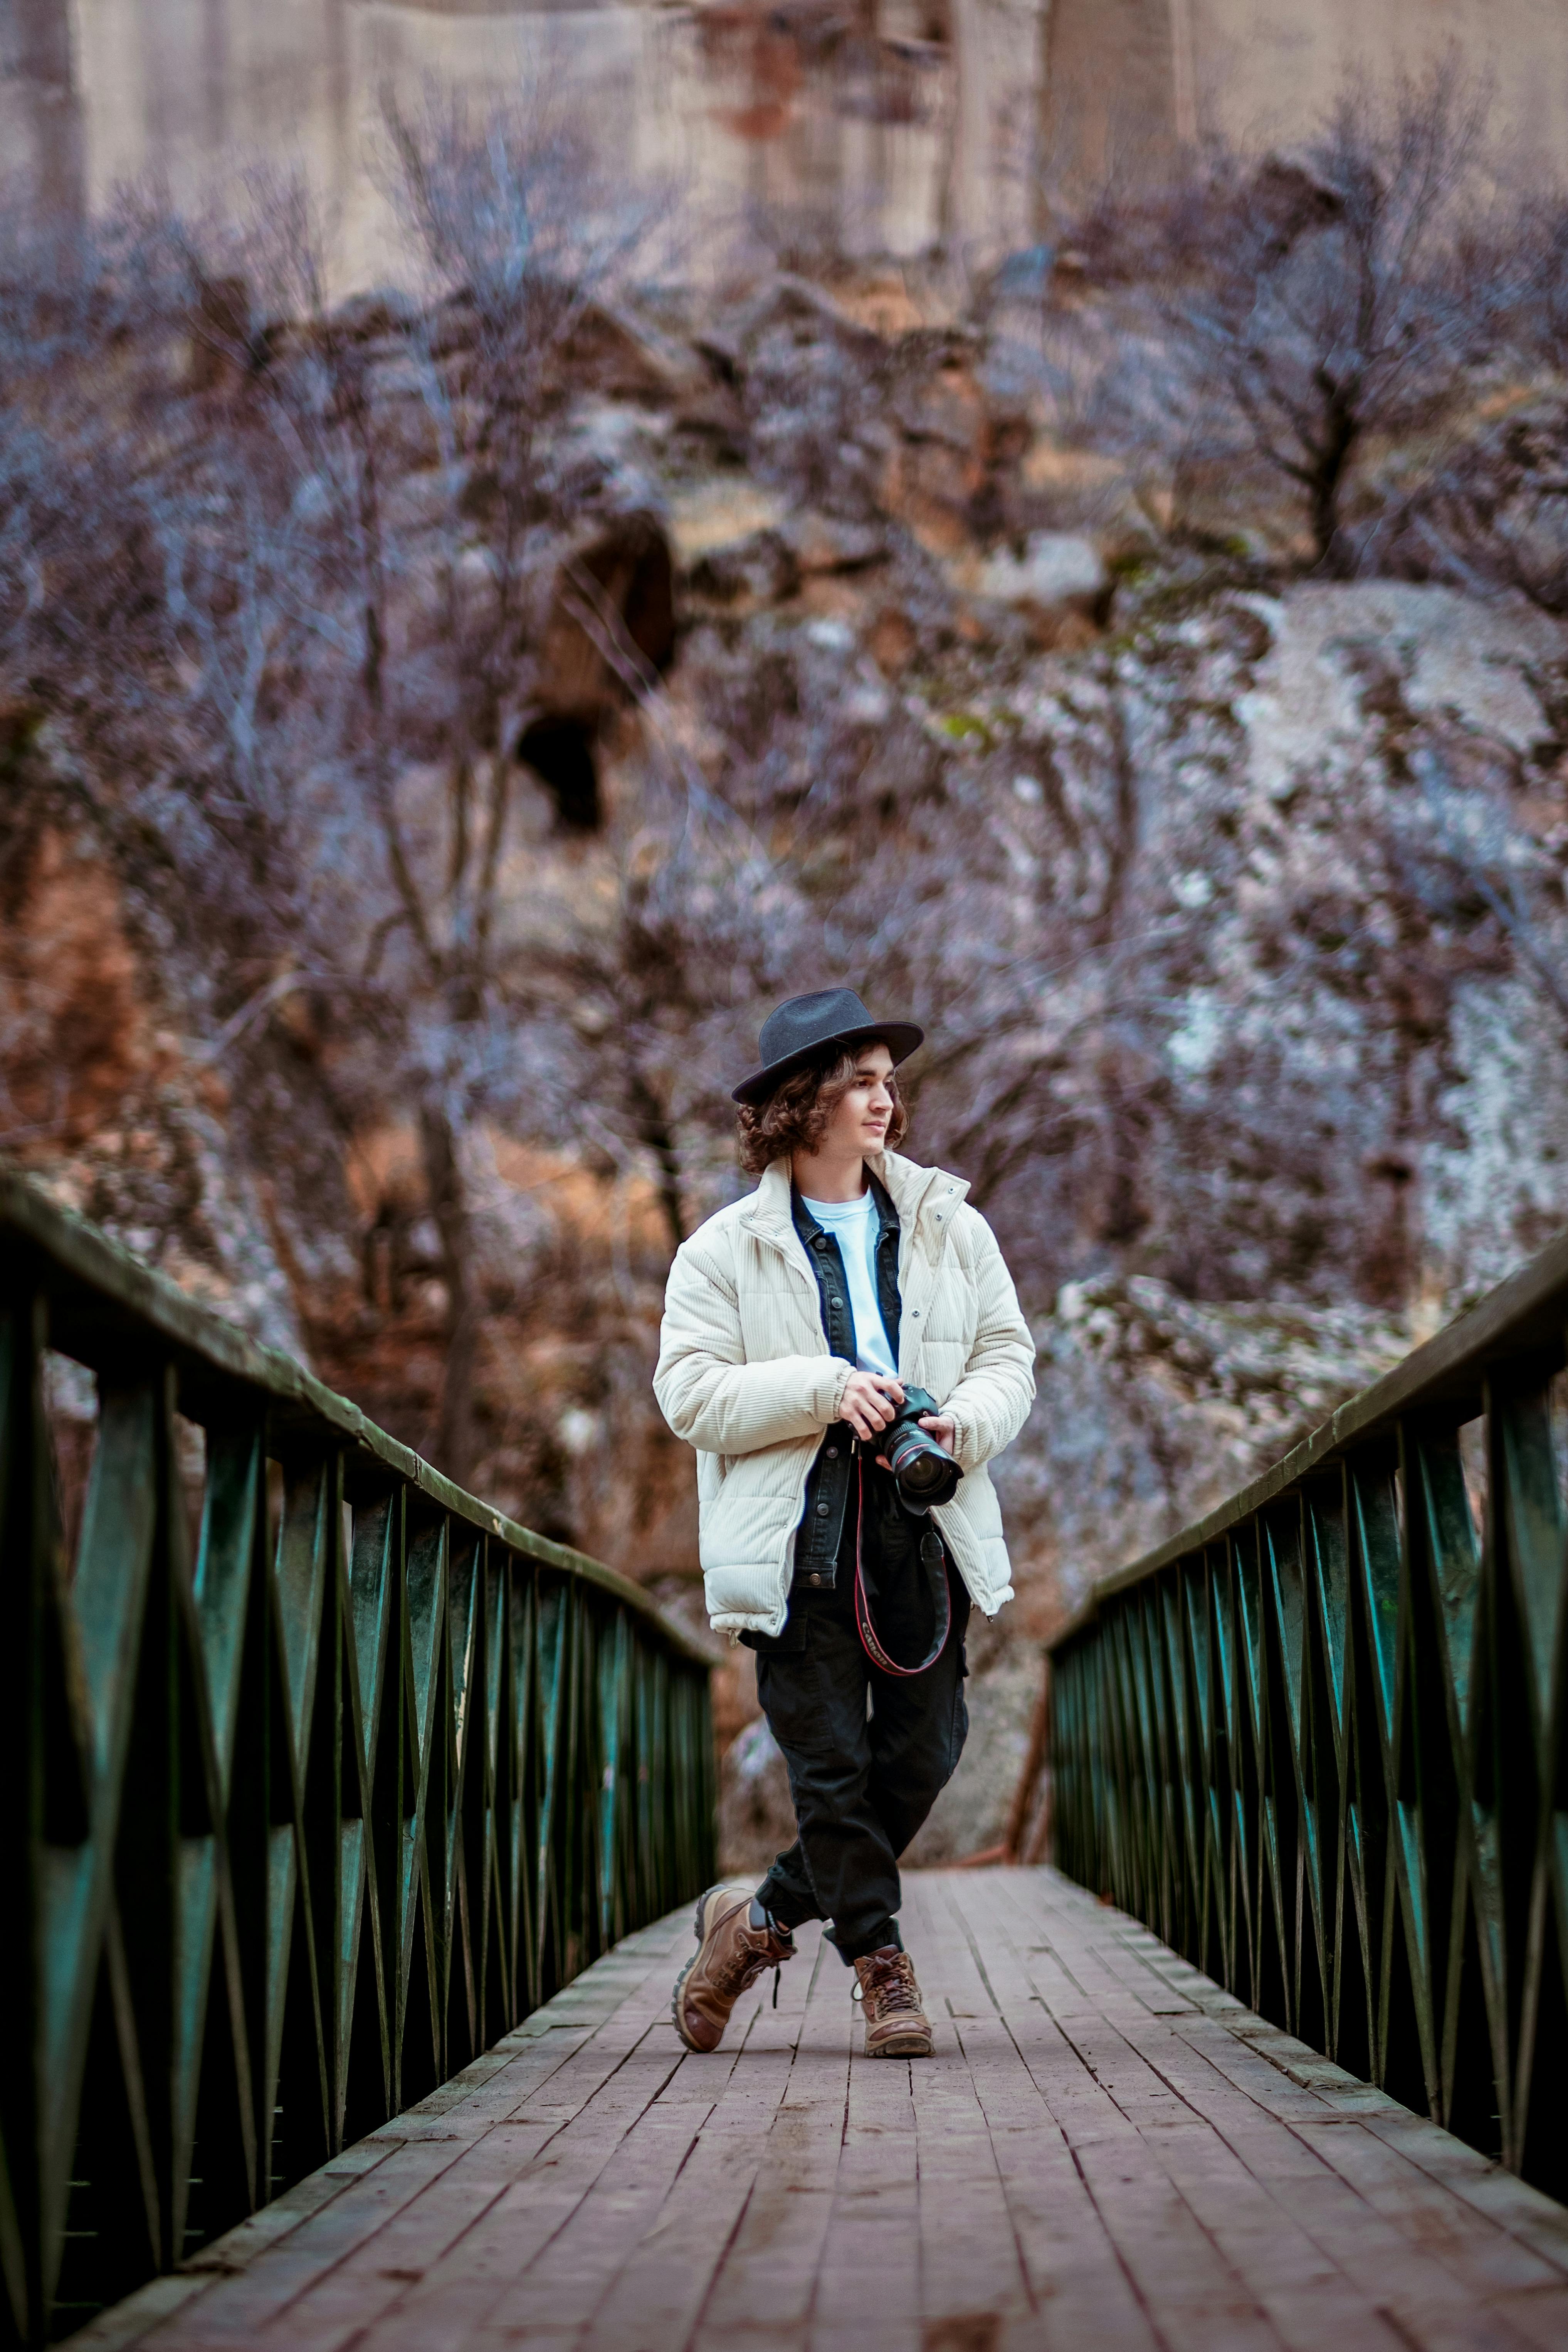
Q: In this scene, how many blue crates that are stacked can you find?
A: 0